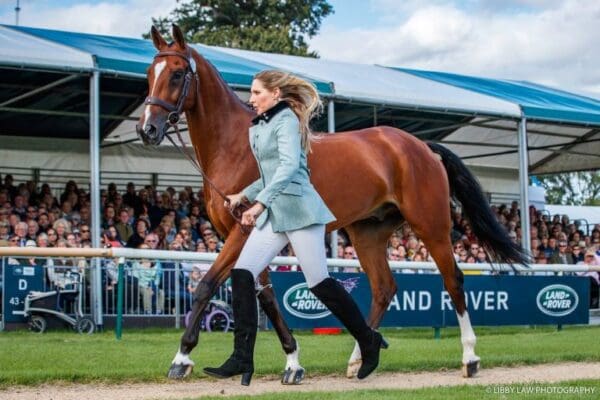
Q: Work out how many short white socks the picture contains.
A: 2